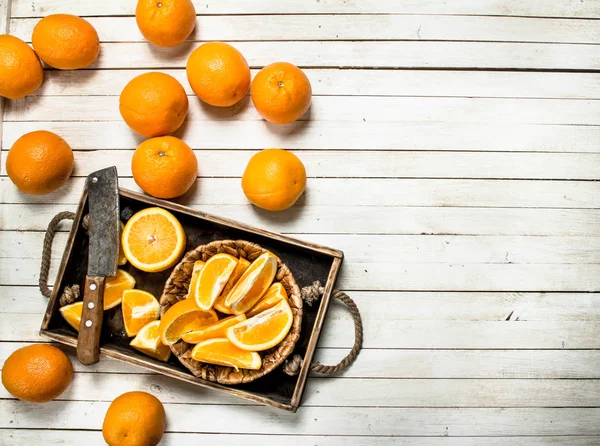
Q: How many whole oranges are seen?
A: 11